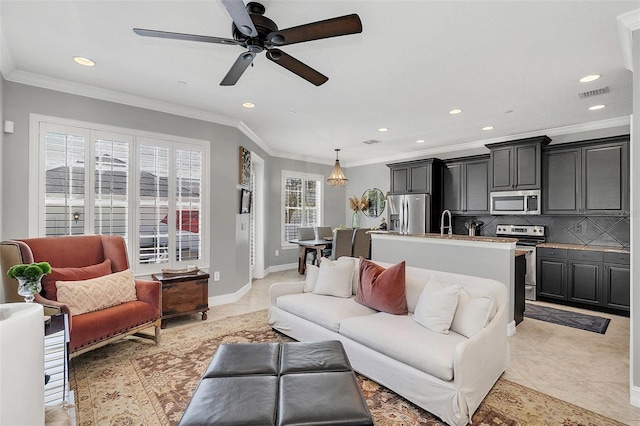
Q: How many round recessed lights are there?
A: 8